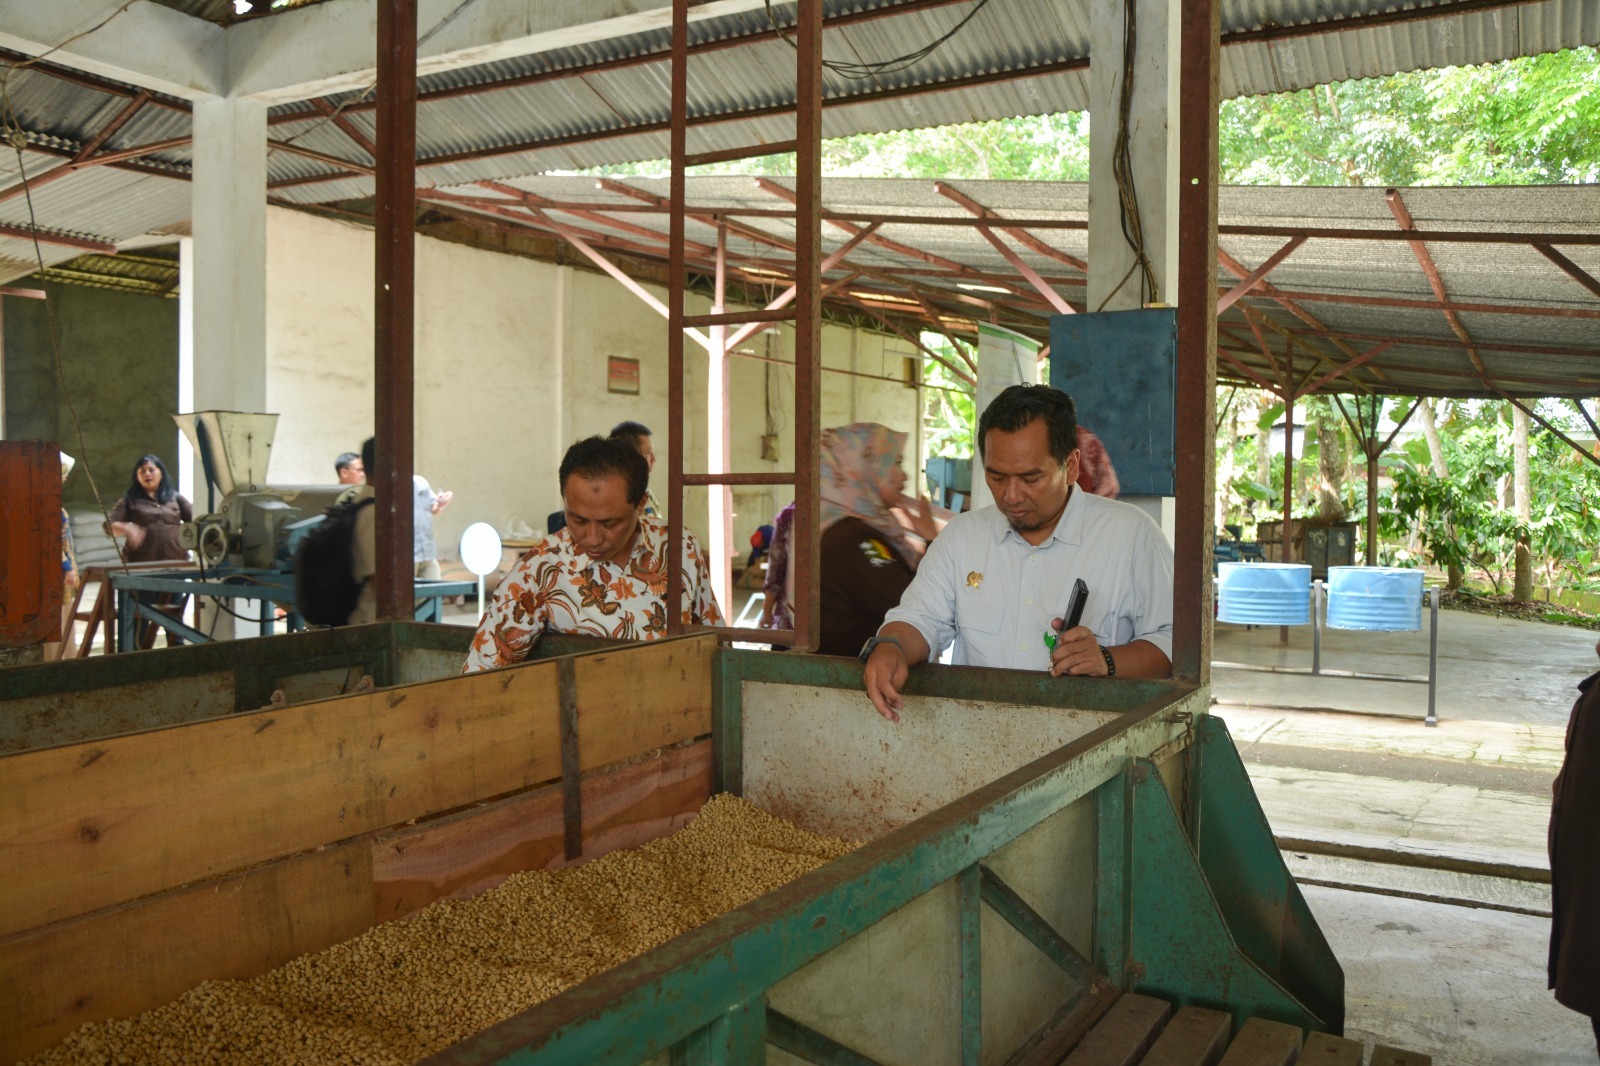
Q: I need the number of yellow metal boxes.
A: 0